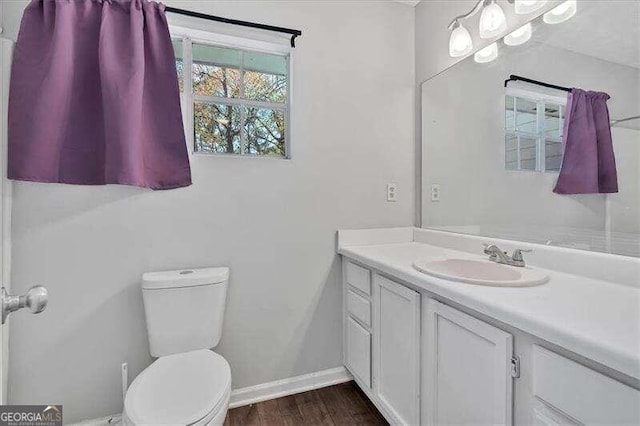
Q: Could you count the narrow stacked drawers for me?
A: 3